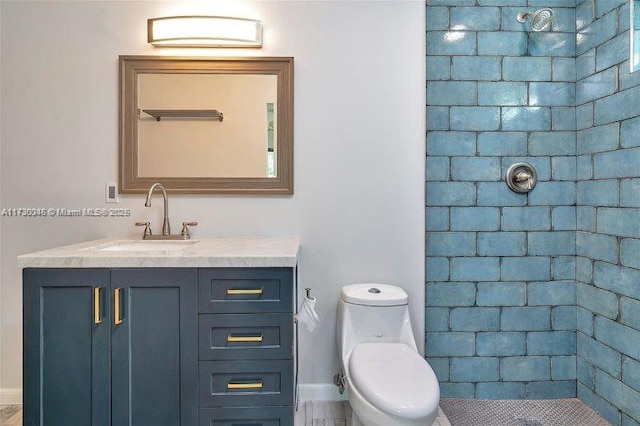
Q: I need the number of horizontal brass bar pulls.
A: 3